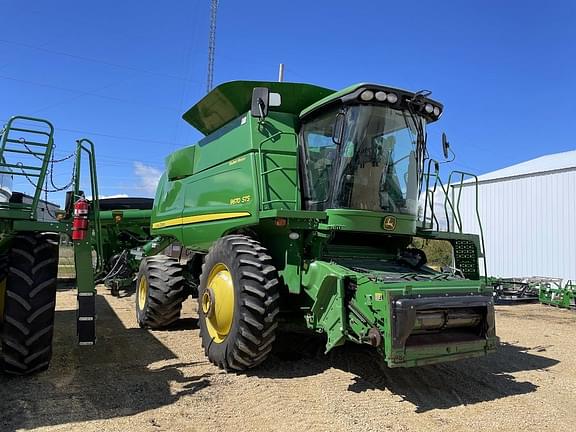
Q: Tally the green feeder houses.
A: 1